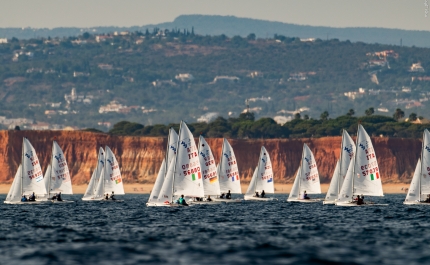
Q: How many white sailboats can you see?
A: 13